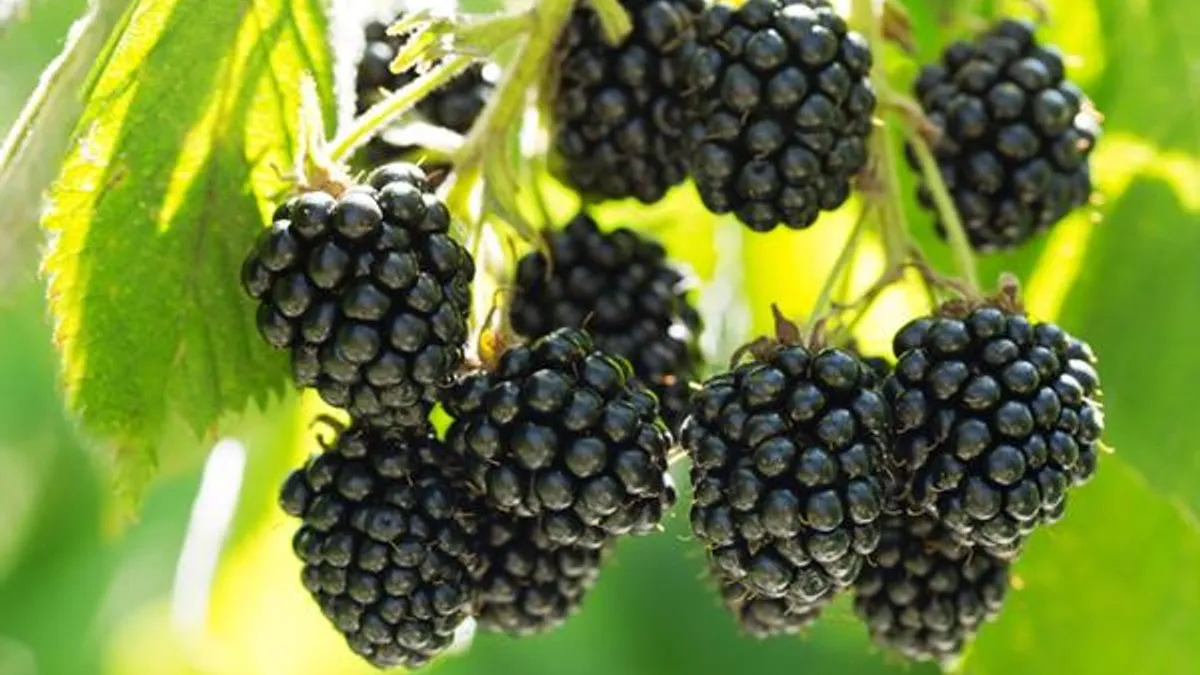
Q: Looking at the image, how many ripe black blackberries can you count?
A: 13